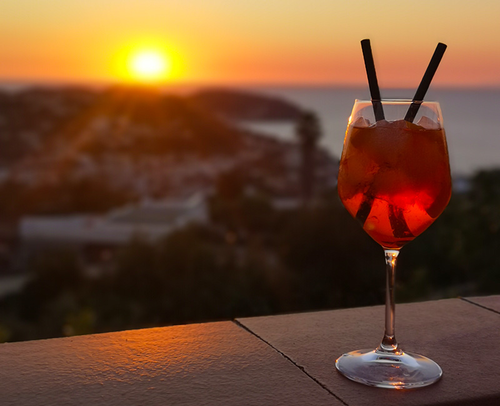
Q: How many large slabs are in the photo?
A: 3